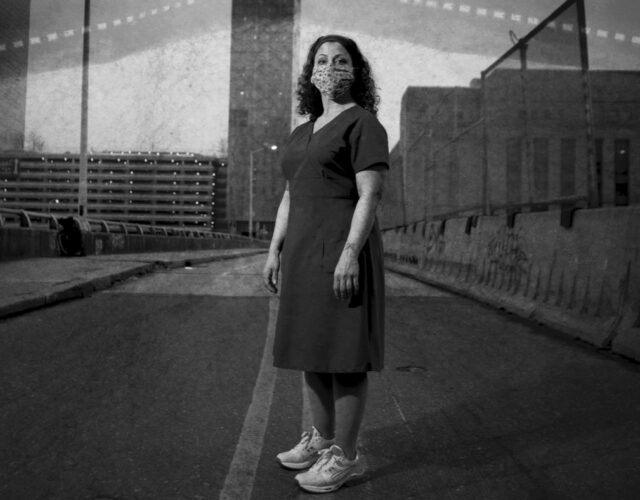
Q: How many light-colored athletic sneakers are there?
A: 2